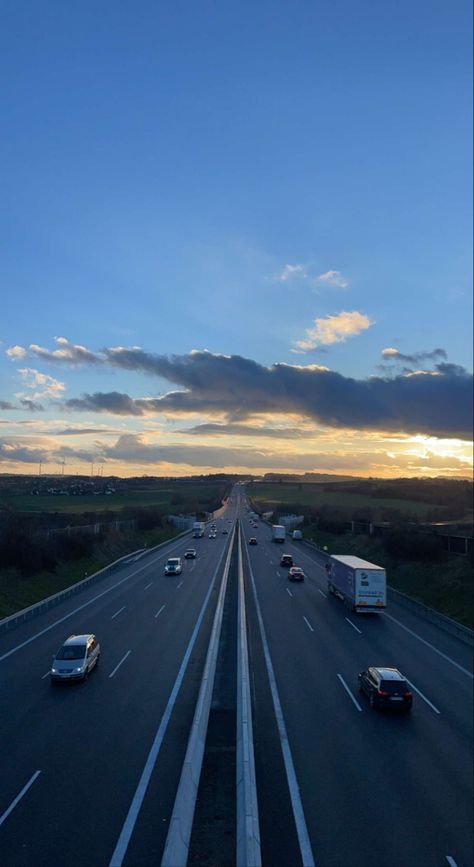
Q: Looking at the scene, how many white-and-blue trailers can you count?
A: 1